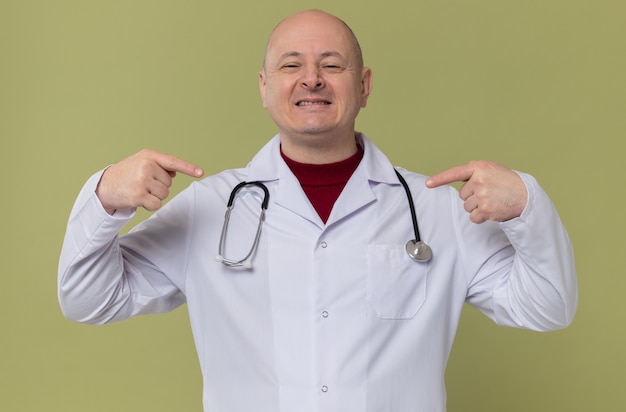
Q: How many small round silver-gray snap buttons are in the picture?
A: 3